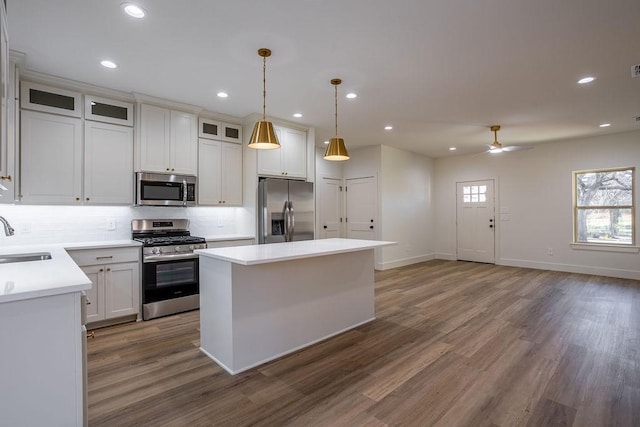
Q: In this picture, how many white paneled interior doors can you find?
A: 2